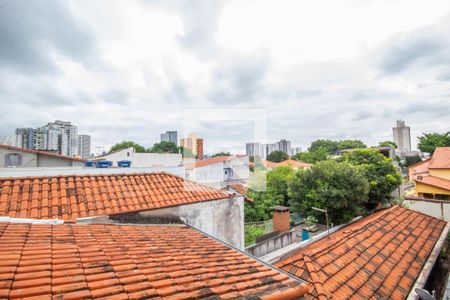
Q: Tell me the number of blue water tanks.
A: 3